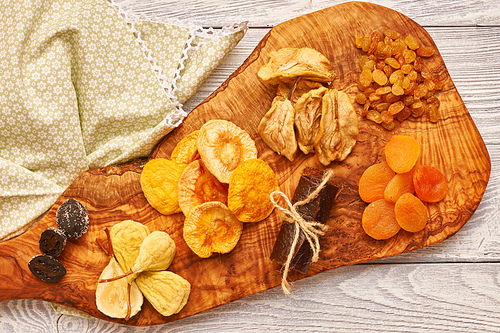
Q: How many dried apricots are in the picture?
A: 6